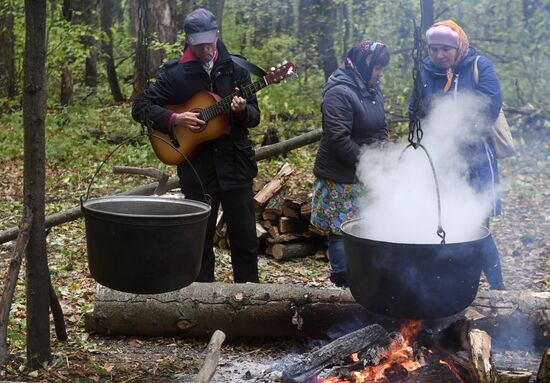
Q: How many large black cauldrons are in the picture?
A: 2